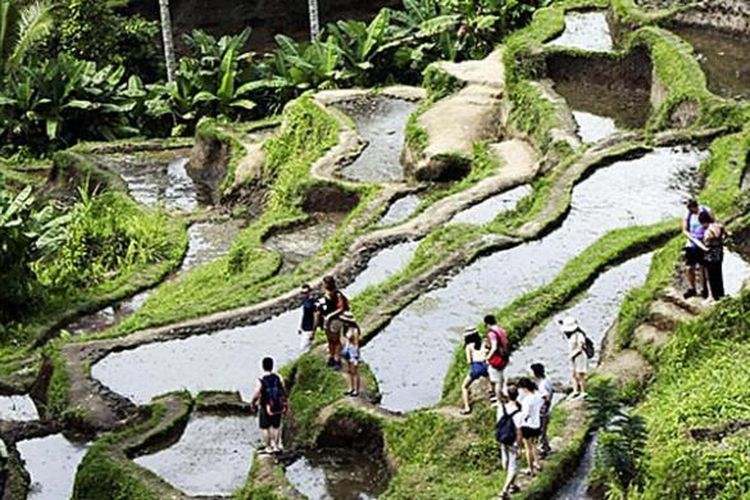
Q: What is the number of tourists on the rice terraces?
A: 12